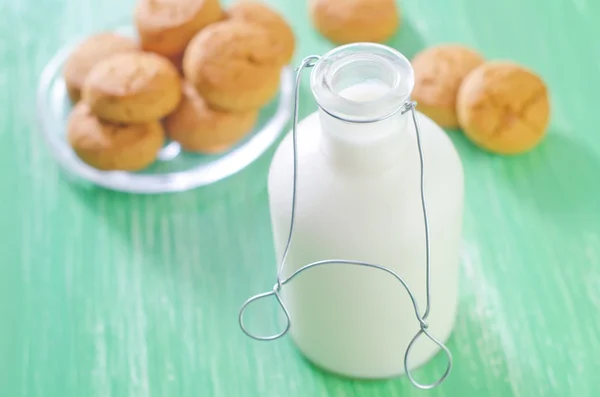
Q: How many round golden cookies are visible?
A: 10